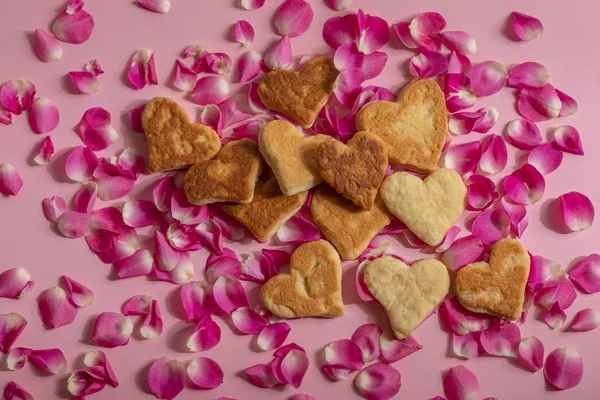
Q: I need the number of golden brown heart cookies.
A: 10